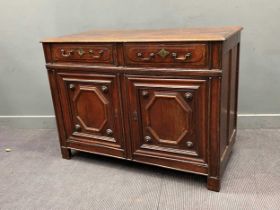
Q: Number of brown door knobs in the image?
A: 8